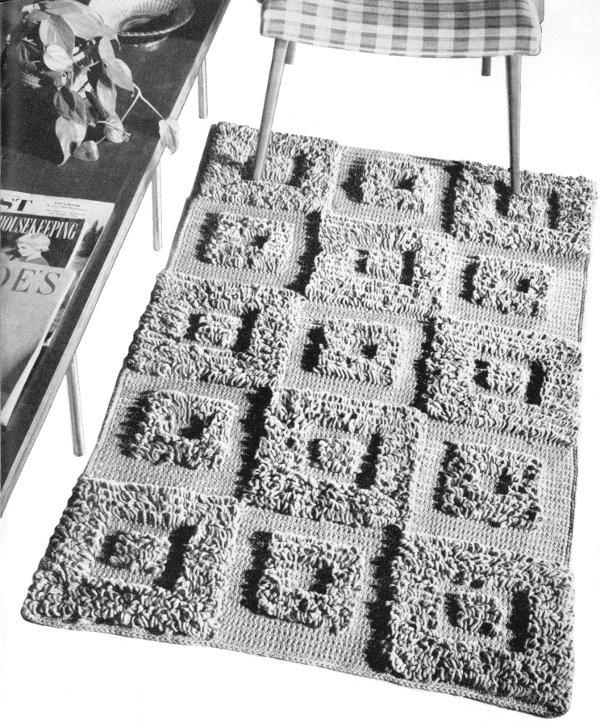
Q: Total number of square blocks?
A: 15